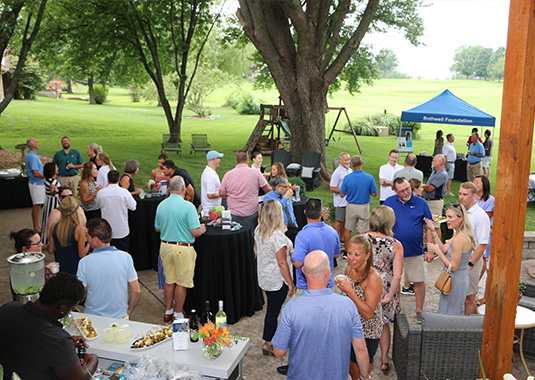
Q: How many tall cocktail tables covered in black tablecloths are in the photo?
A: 3